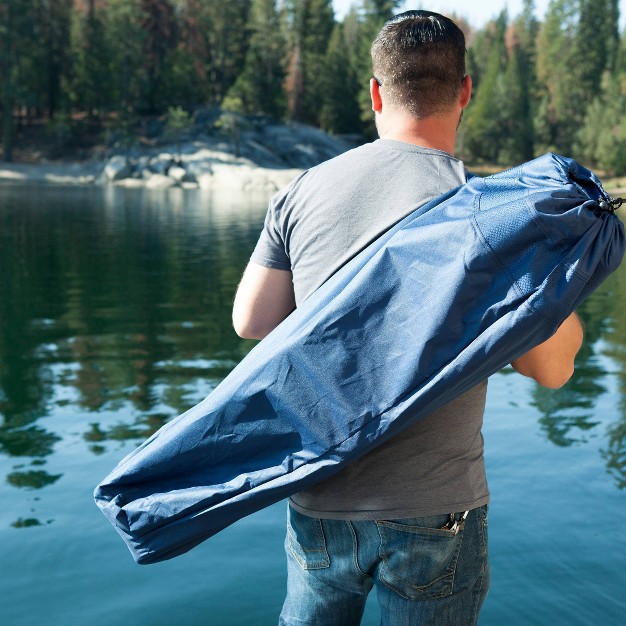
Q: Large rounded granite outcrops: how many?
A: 1